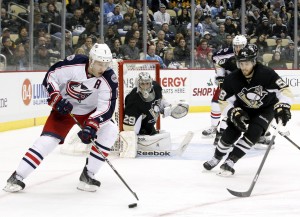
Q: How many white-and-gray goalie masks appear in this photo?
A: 1